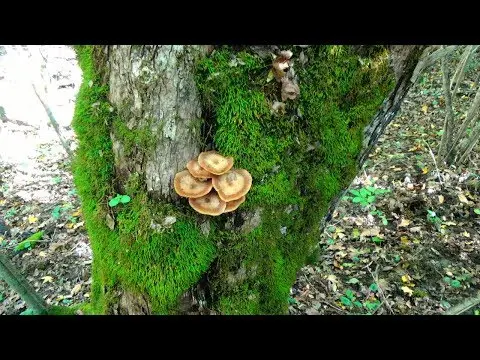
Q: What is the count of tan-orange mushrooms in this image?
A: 6